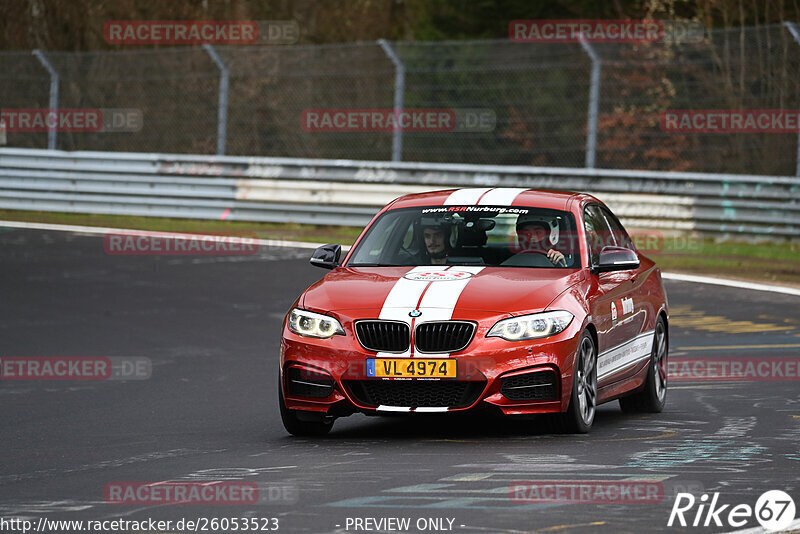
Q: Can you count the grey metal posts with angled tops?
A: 5